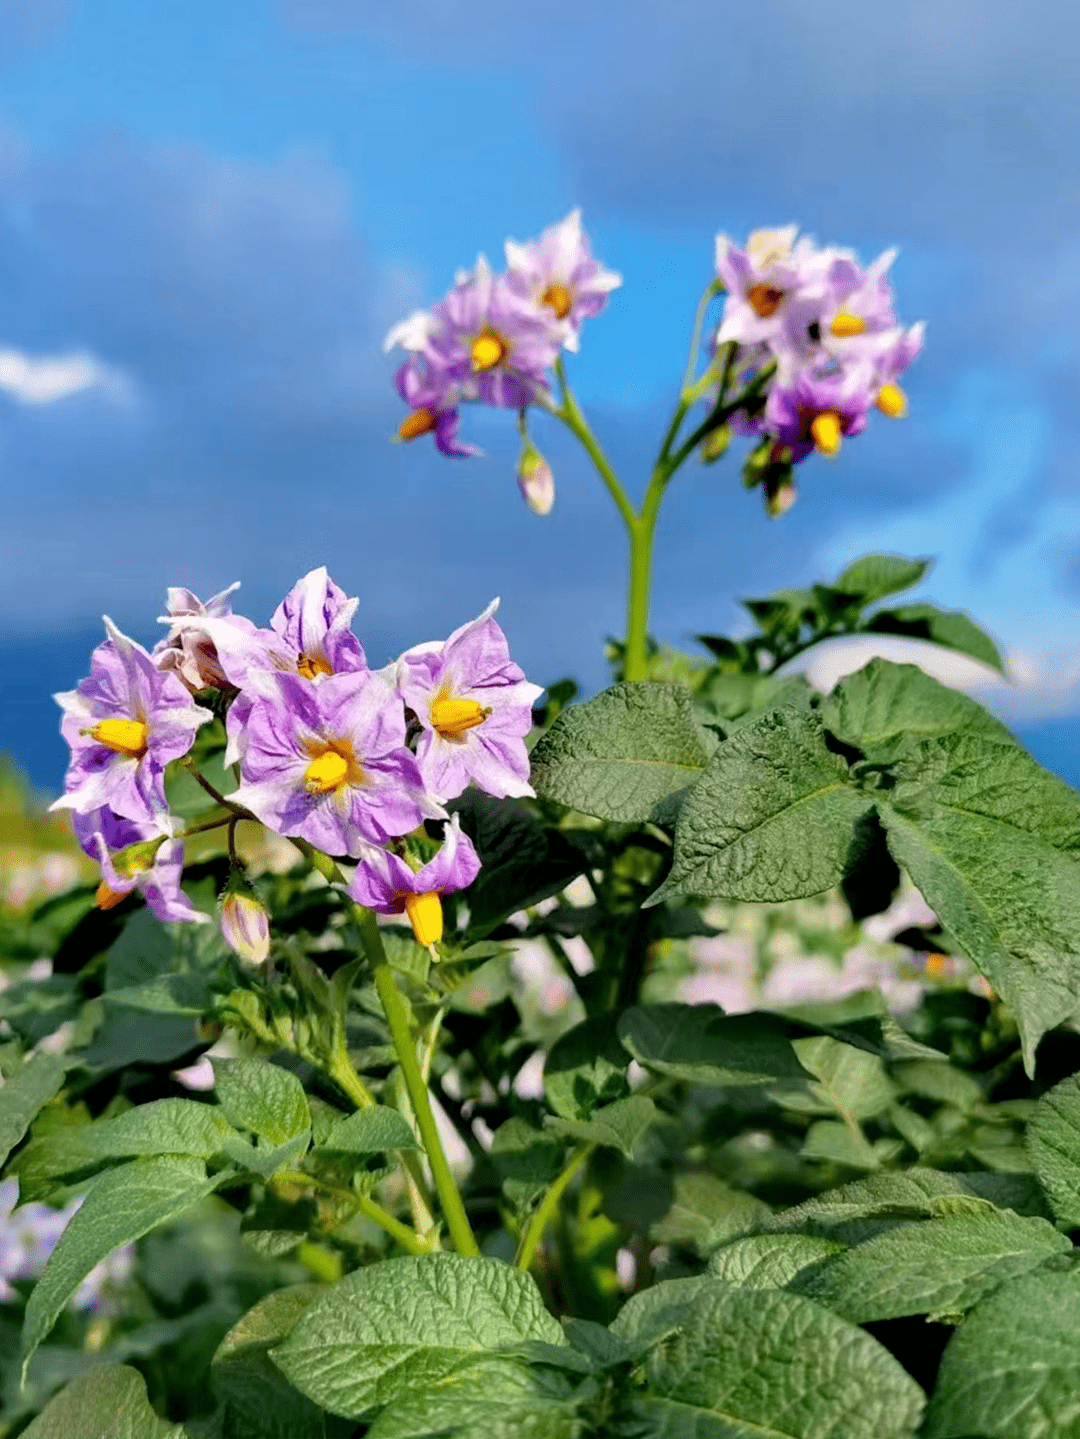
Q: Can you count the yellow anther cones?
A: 13